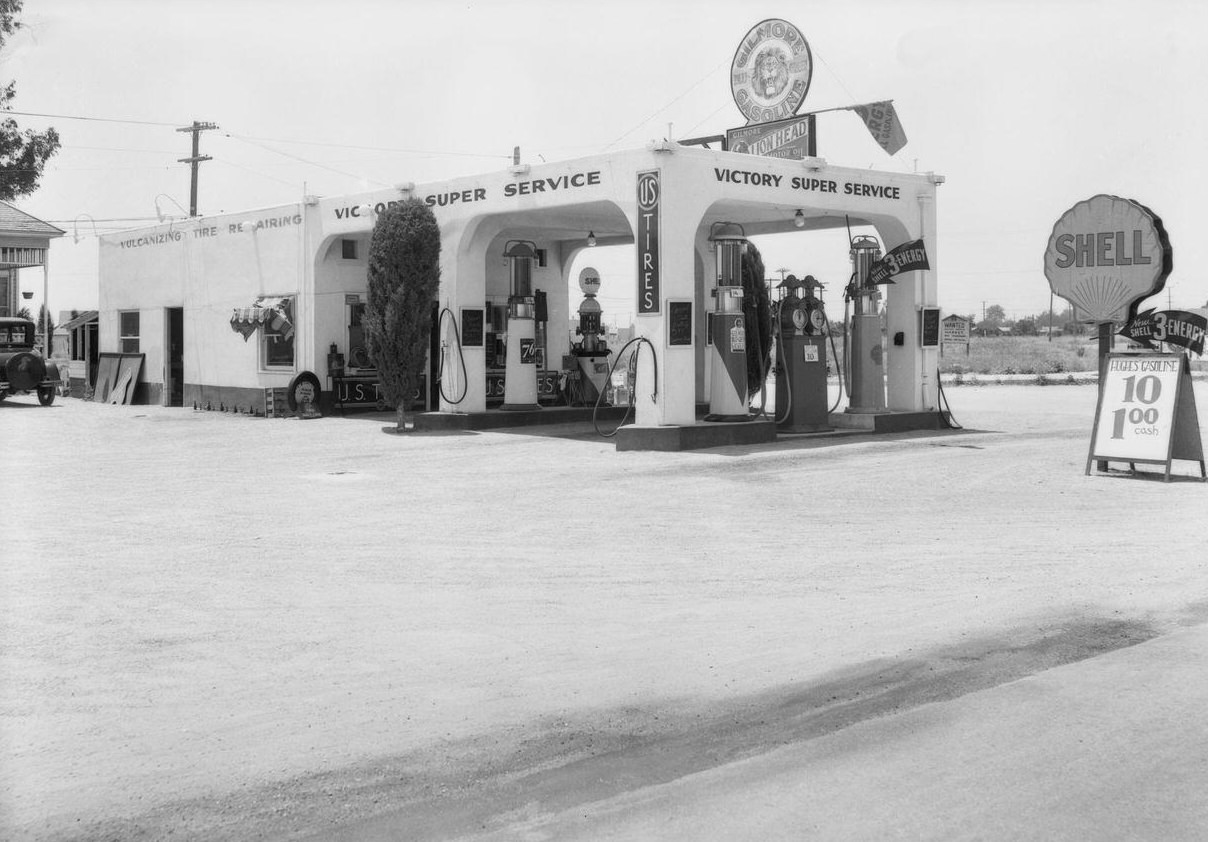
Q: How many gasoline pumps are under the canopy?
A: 5